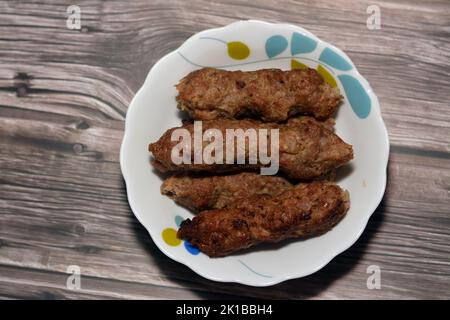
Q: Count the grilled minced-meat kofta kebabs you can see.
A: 4